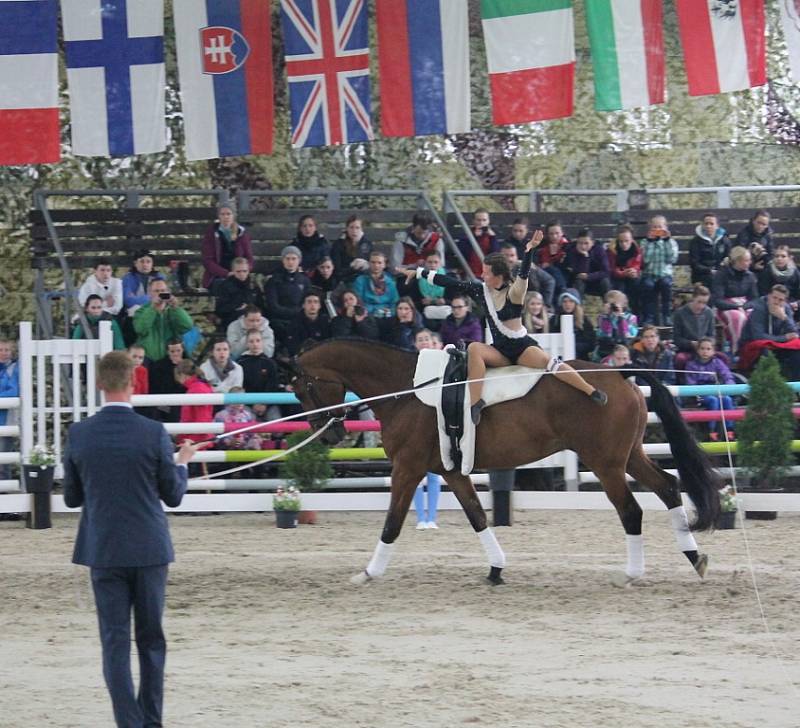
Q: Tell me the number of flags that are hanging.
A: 9